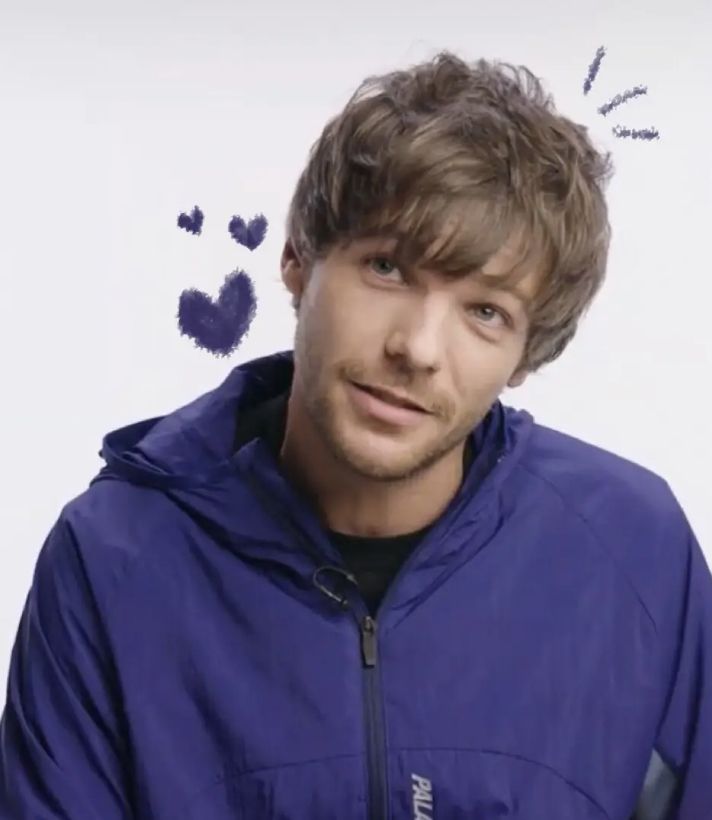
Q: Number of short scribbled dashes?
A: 3